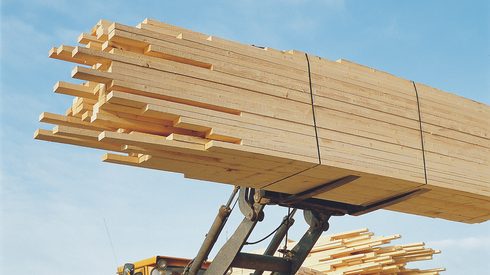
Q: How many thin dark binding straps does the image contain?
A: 2